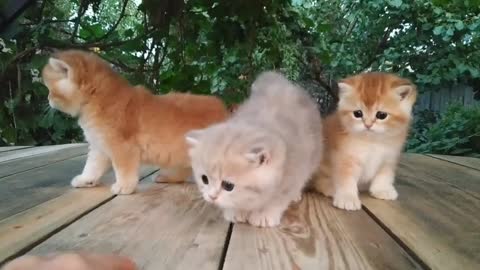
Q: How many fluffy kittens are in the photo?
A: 3